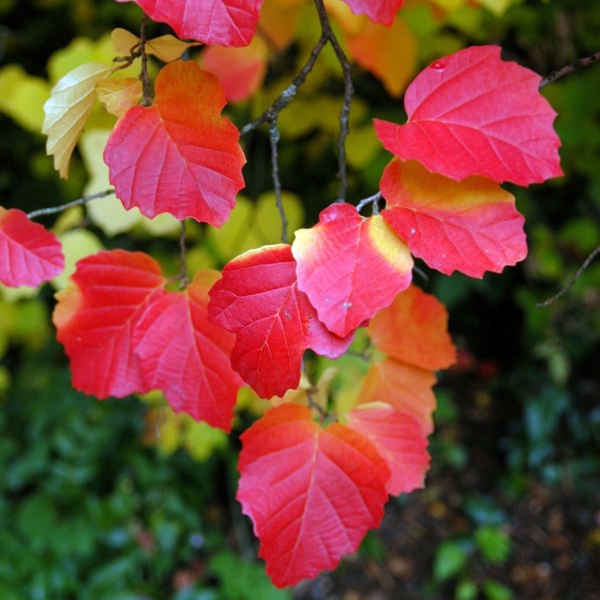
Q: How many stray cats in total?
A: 0